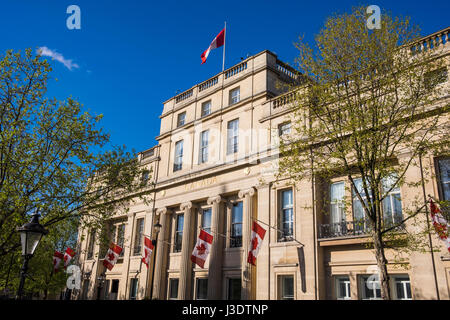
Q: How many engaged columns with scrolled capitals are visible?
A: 4